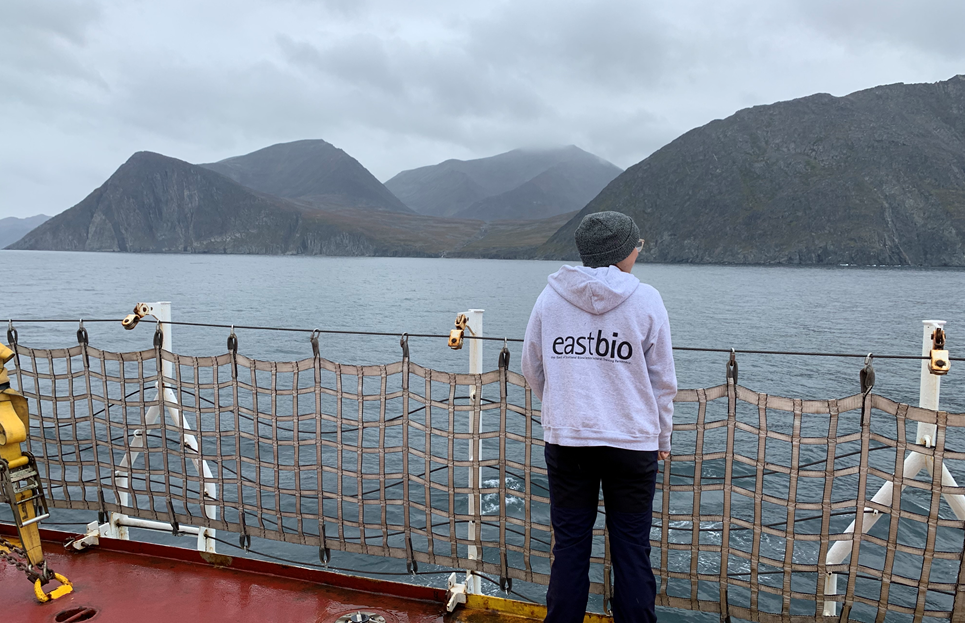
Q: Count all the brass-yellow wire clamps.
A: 3